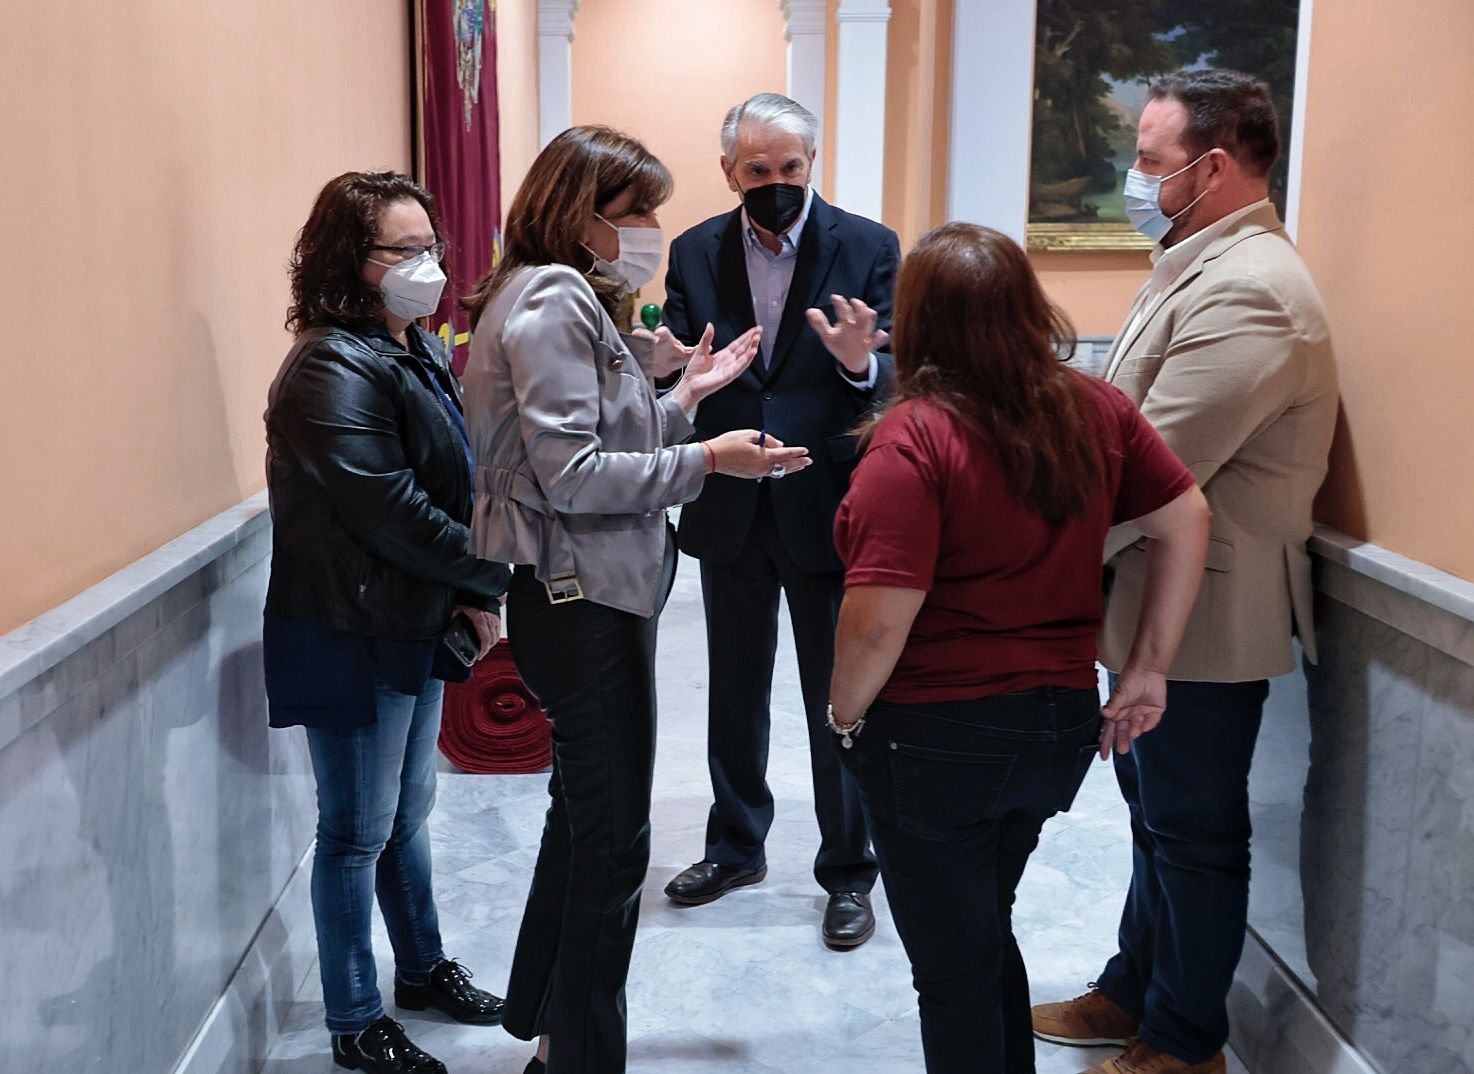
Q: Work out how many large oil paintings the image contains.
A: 1